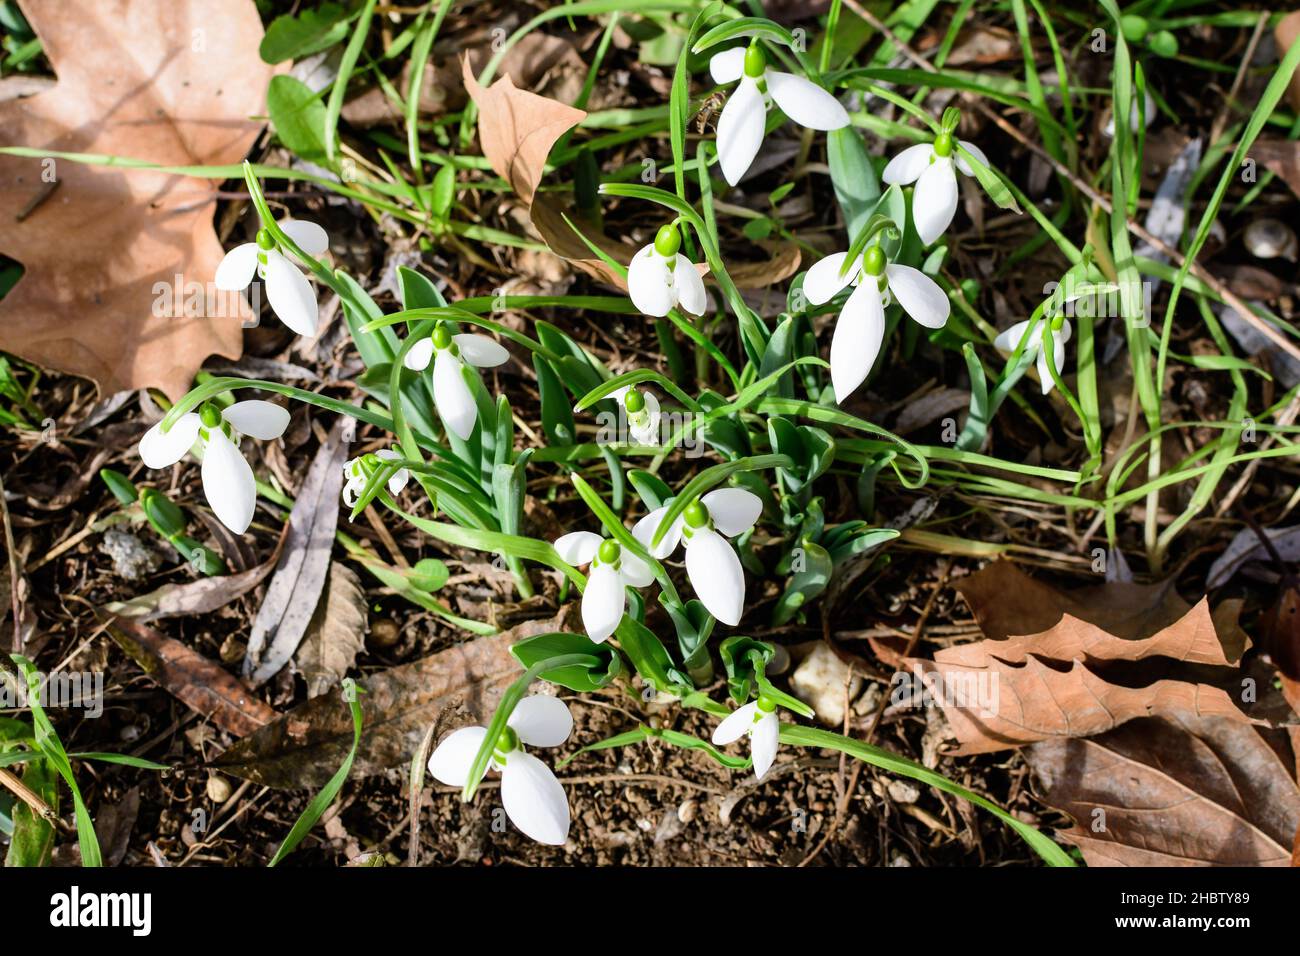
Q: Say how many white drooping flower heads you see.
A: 14